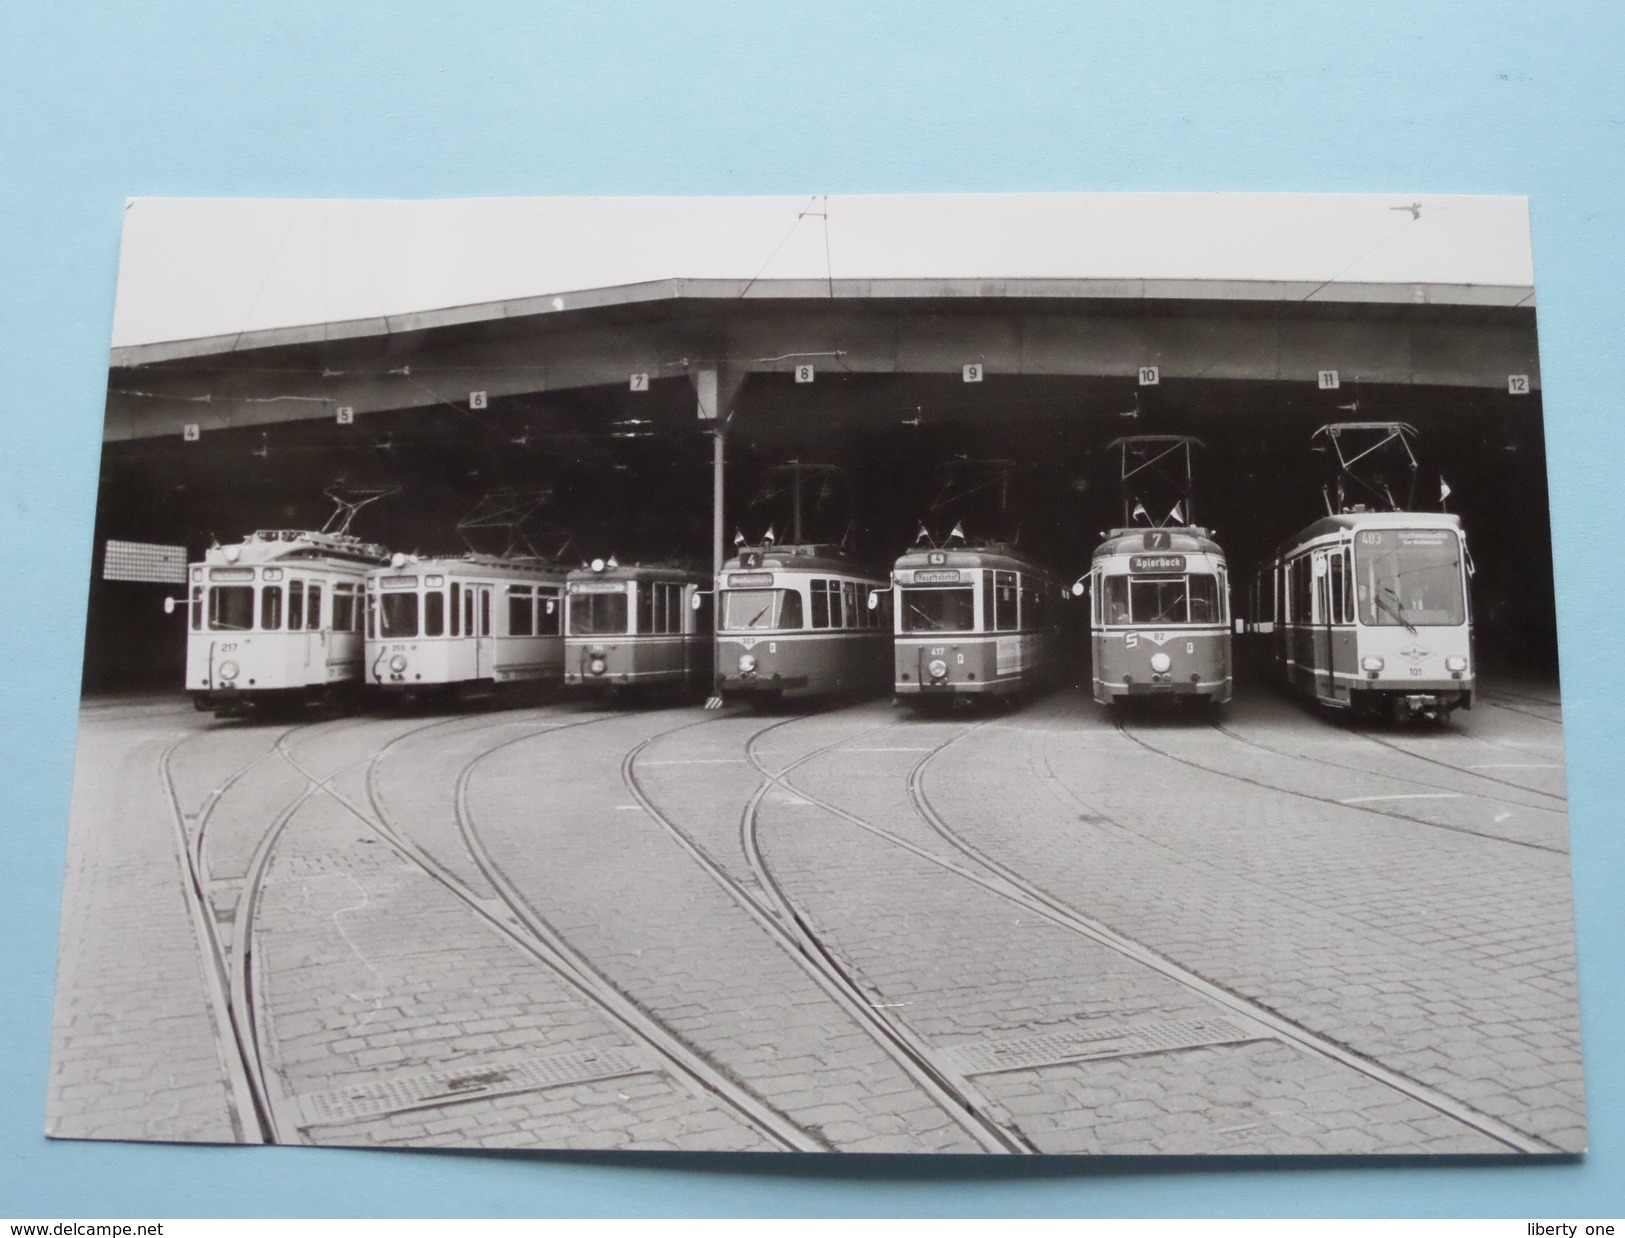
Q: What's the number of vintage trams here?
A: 7